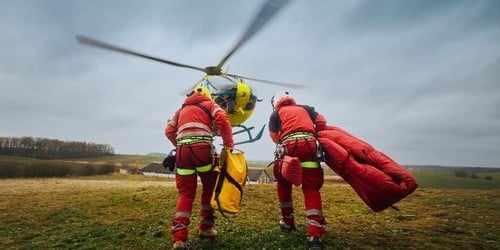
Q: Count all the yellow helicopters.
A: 1